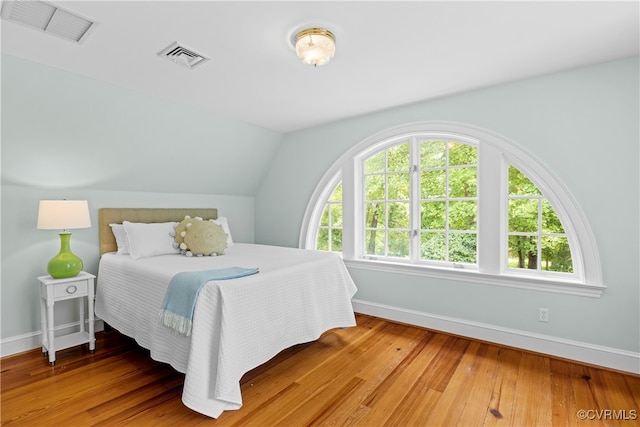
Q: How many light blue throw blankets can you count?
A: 1